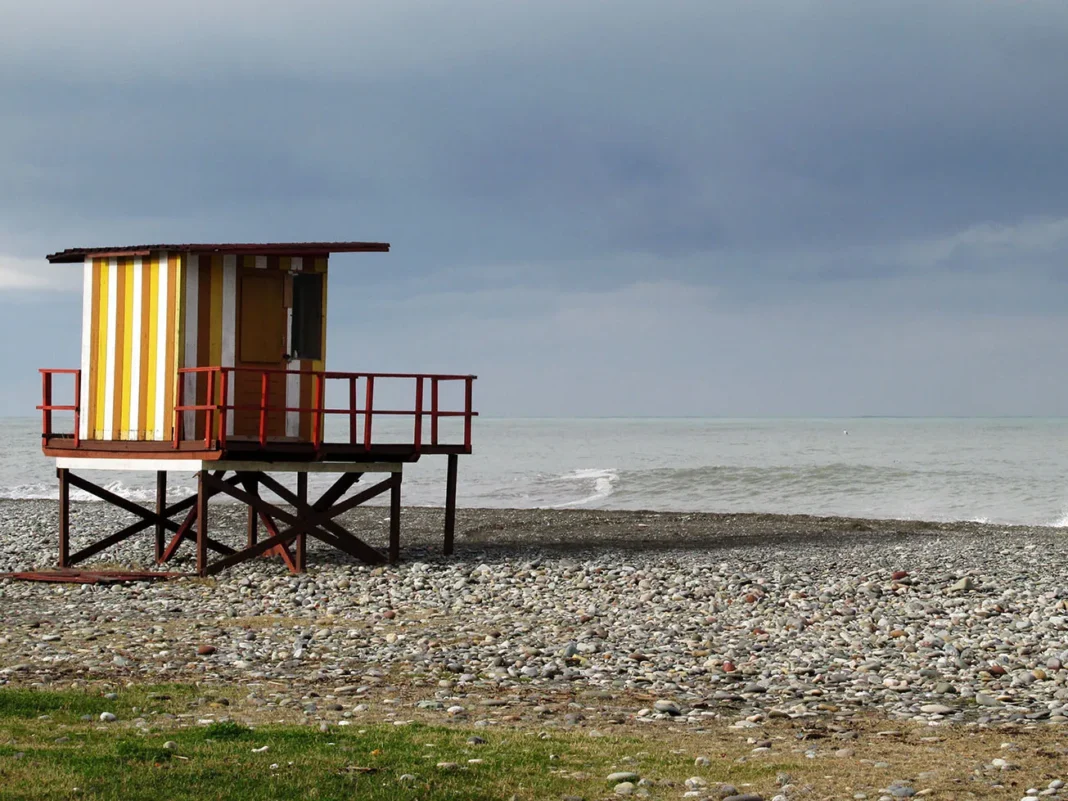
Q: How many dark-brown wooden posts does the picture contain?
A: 7